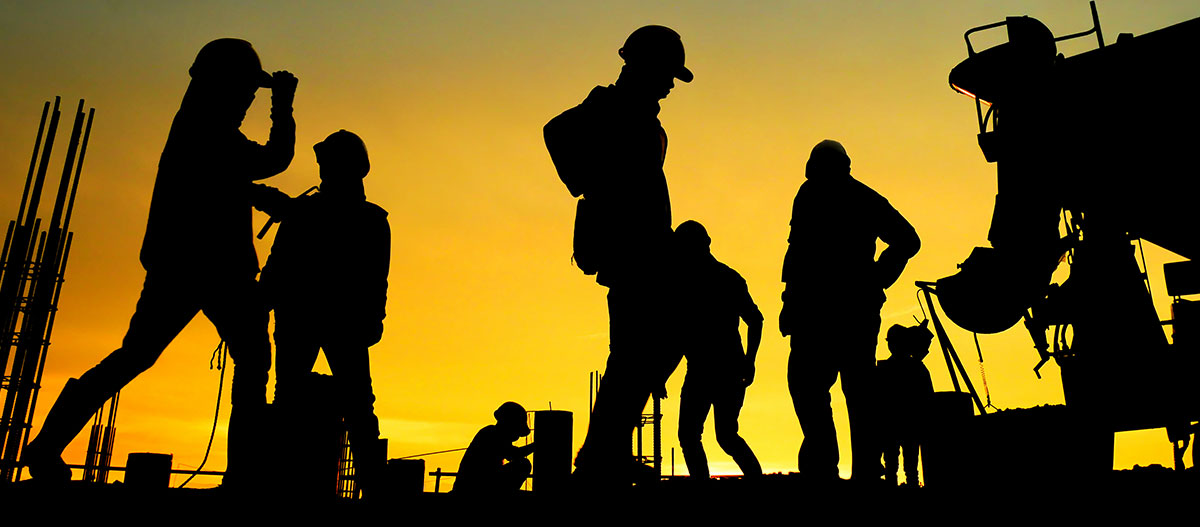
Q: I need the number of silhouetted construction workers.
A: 7